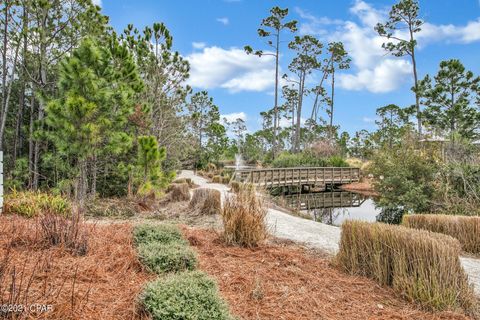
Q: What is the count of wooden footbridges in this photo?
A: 1